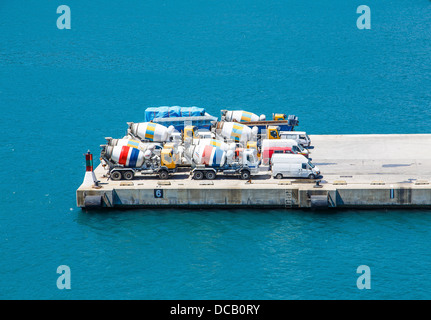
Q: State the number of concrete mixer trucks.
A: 7